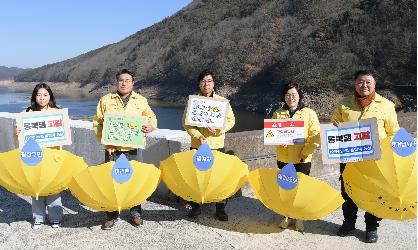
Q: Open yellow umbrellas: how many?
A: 5